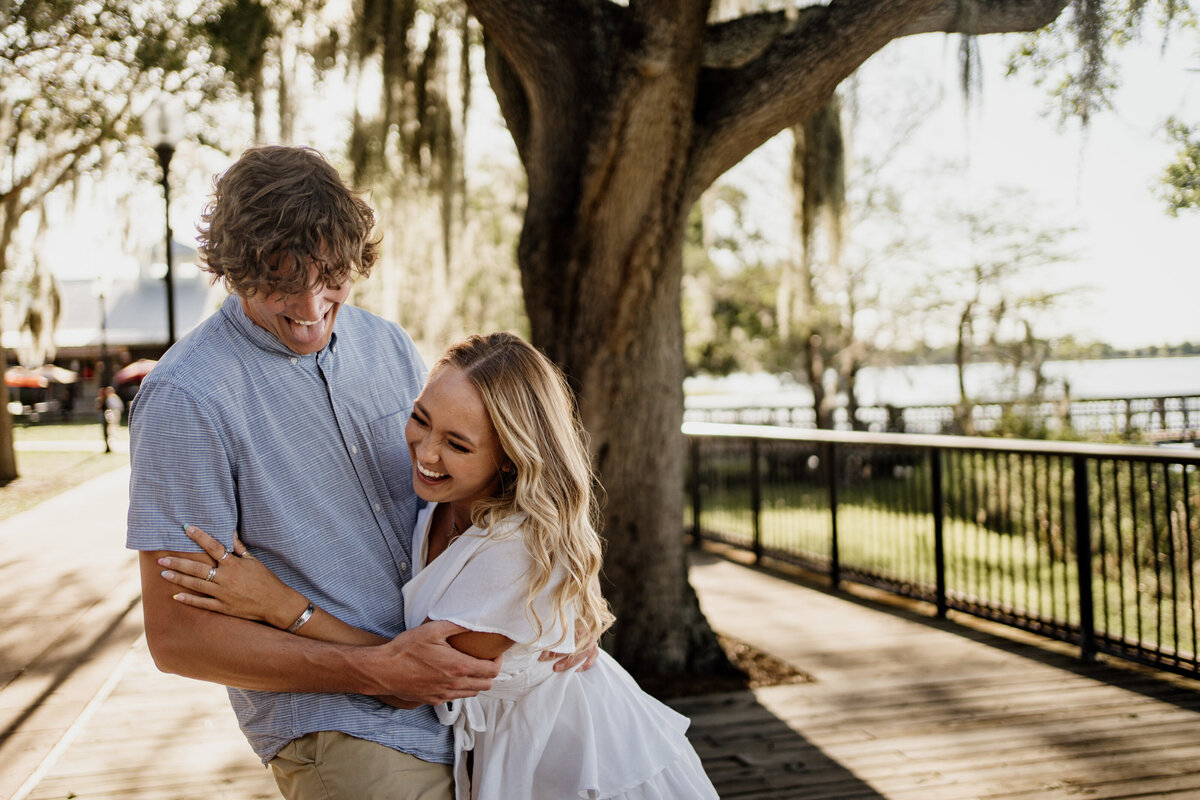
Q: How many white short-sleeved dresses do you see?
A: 1